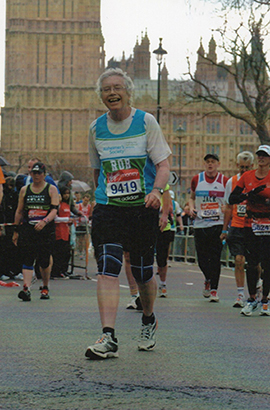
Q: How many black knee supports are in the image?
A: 2